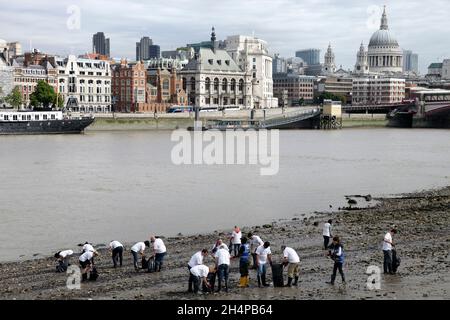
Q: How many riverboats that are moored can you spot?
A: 1